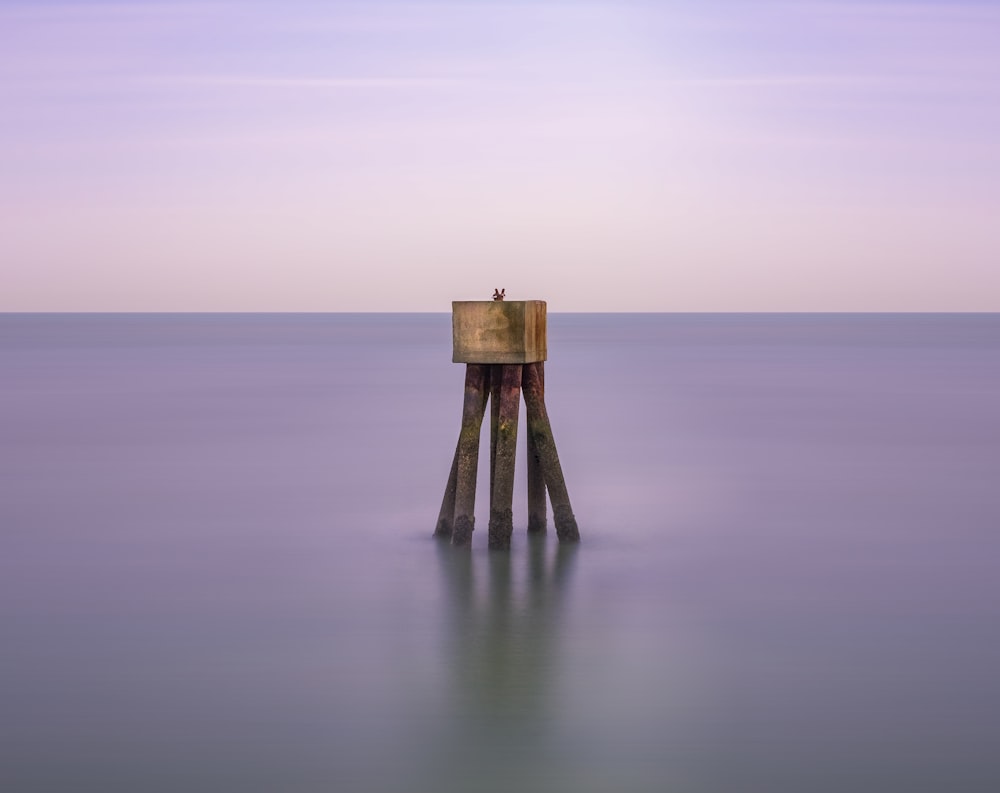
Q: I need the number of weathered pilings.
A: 6